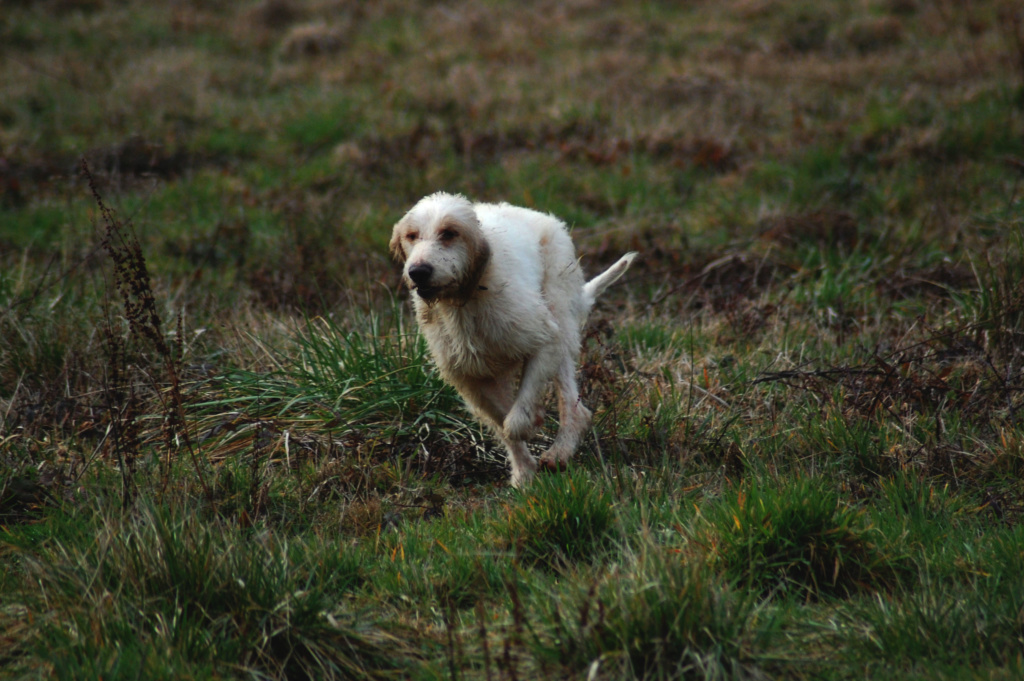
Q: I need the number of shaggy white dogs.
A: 1